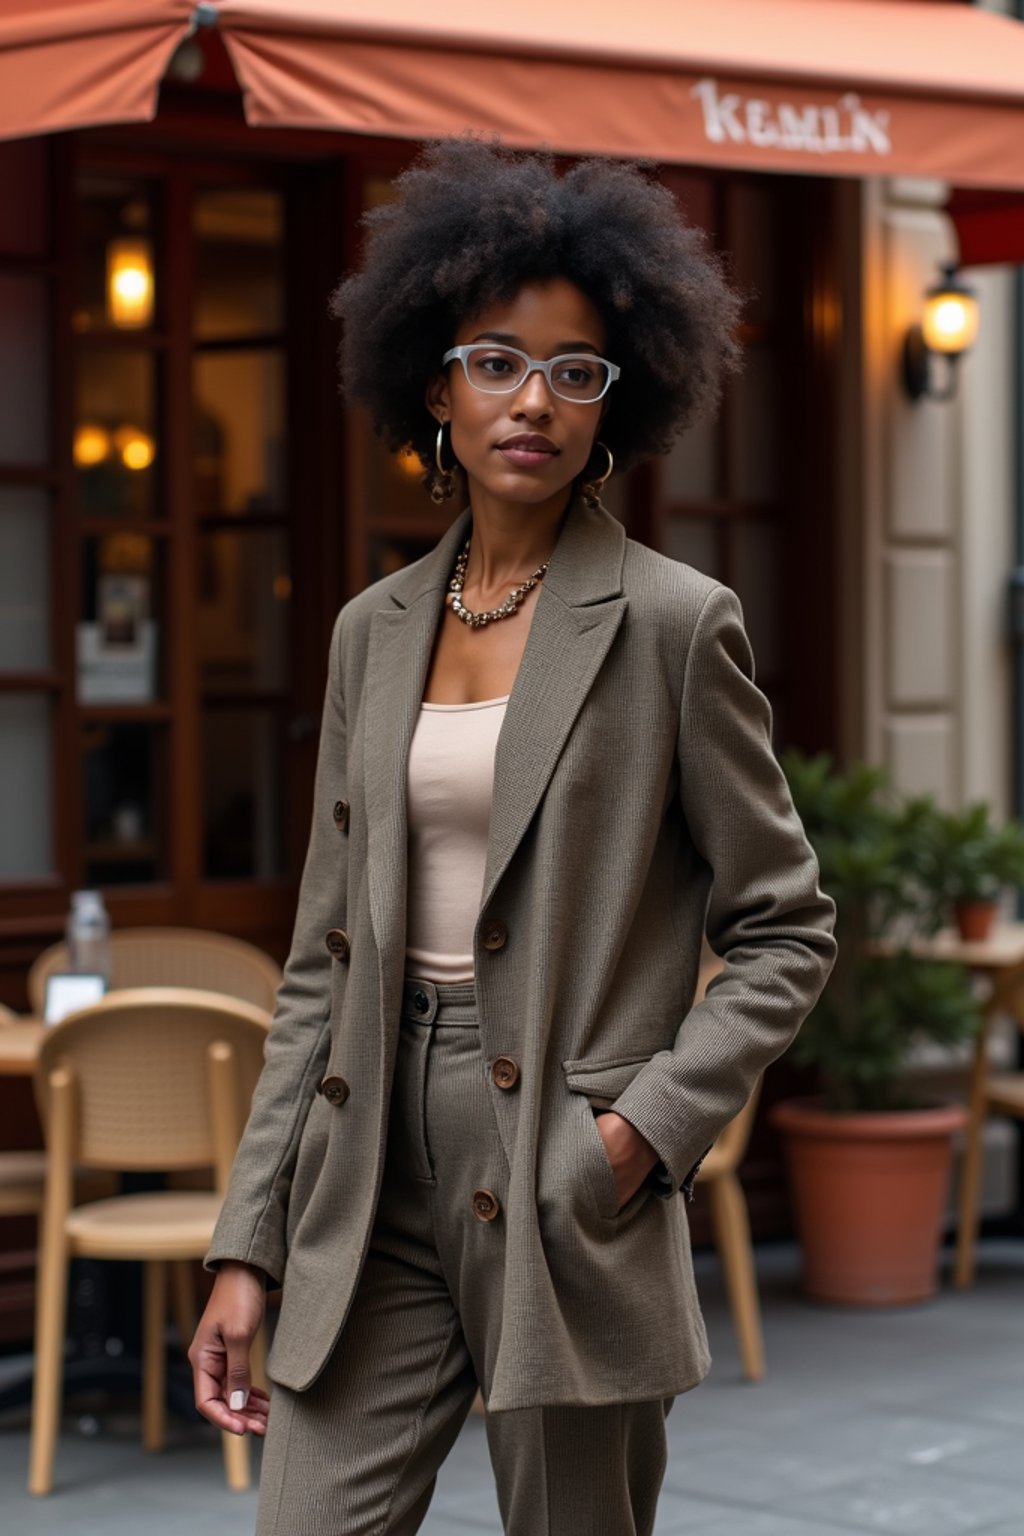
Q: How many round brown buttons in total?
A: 6